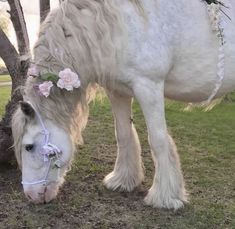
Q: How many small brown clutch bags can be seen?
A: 0